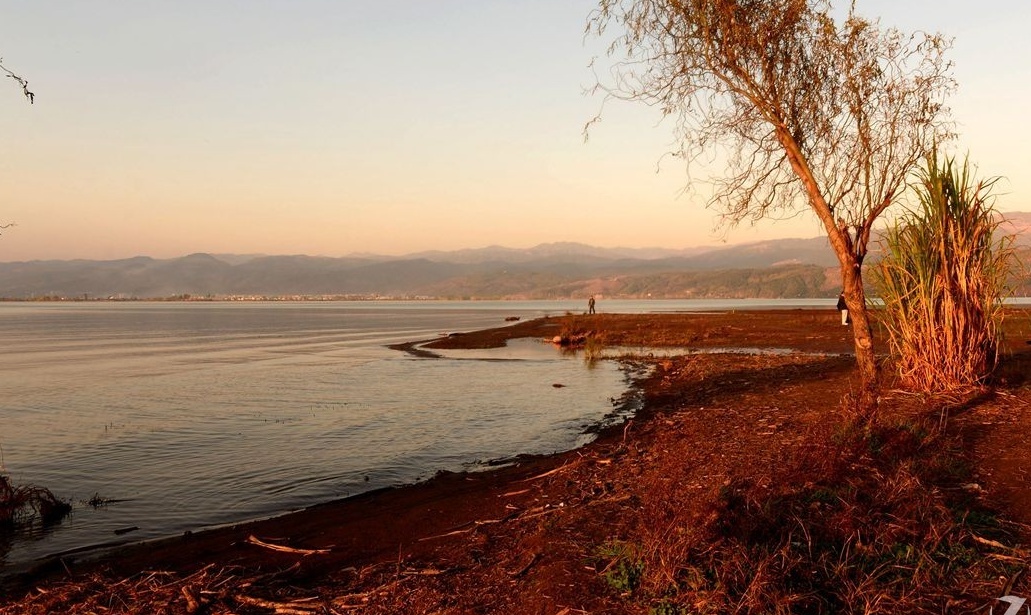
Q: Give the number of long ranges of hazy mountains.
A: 1